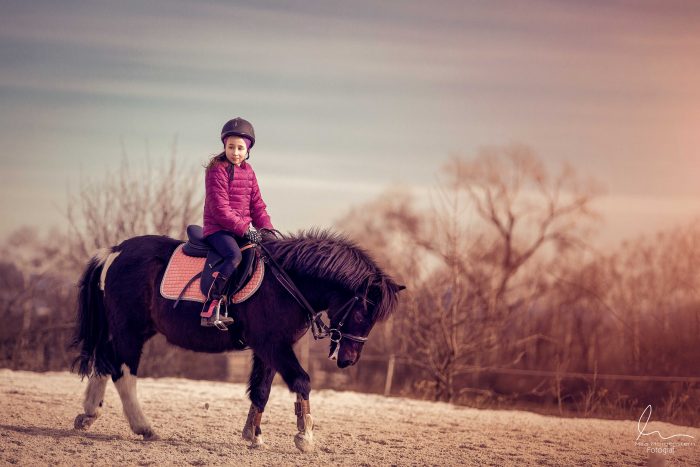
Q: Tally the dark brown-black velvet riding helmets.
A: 1